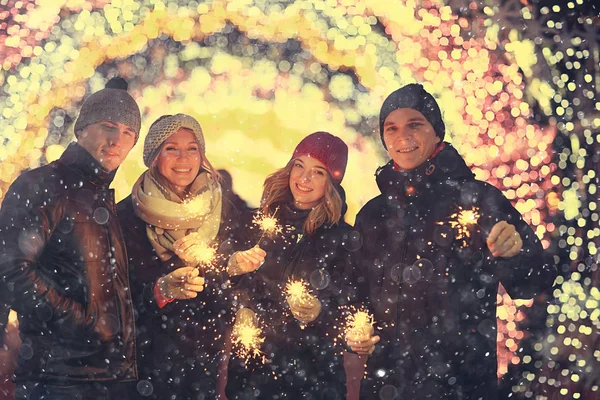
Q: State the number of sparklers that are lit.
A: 7